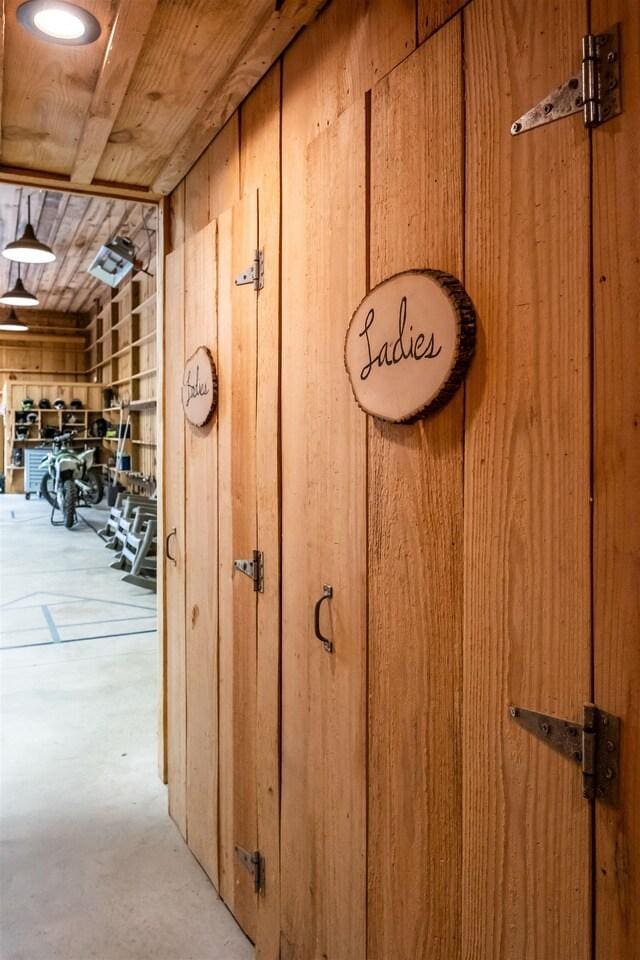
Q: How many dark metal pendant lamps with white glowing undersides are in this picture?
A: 3